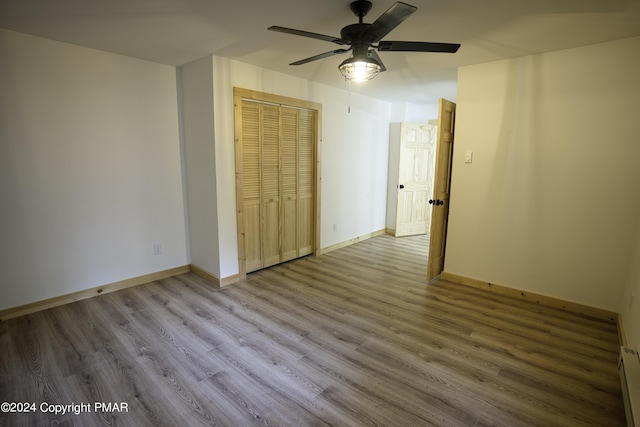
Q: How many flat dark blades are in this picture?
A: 5